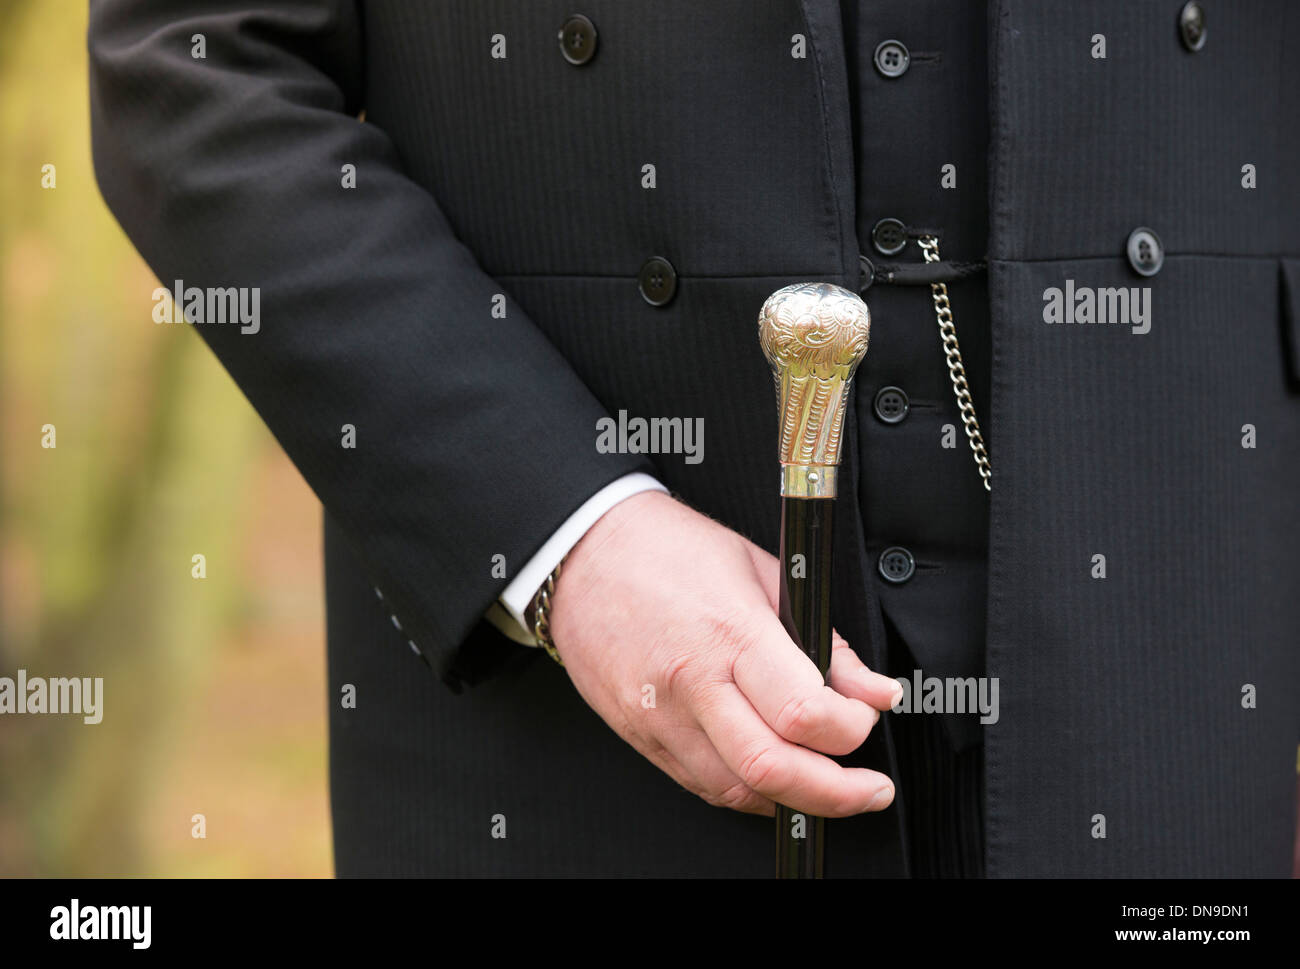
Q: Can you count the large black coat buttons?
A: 4